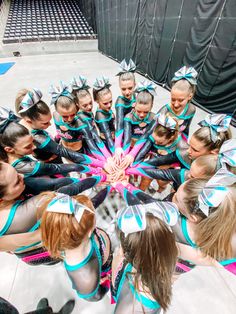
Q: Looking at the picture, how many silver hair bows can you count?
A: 14